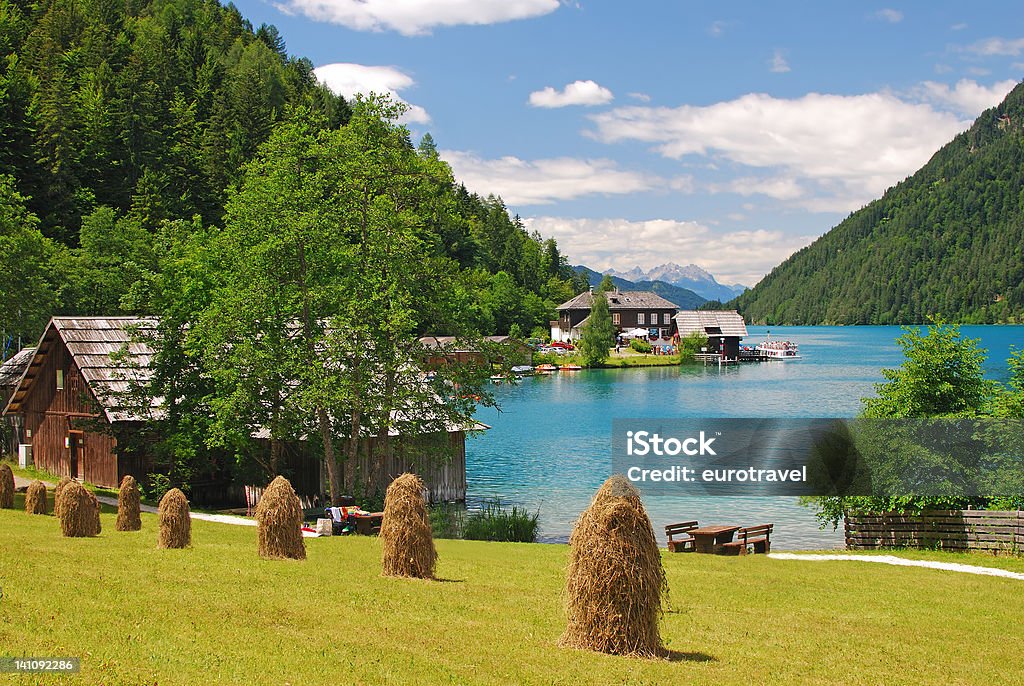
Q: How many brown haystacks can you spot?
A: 9